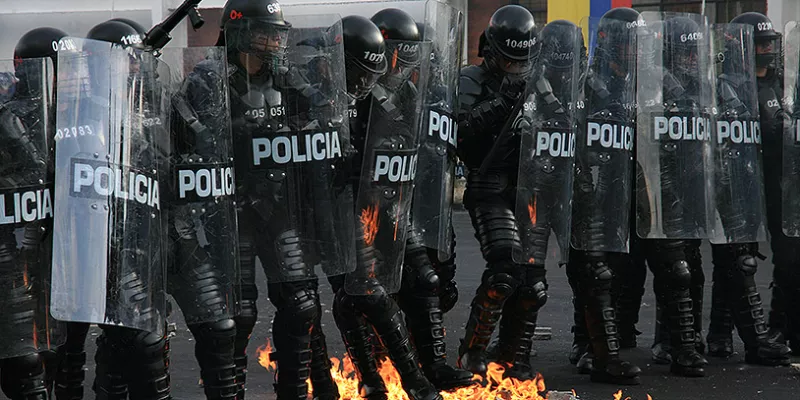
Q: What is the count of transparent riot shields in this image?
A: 11